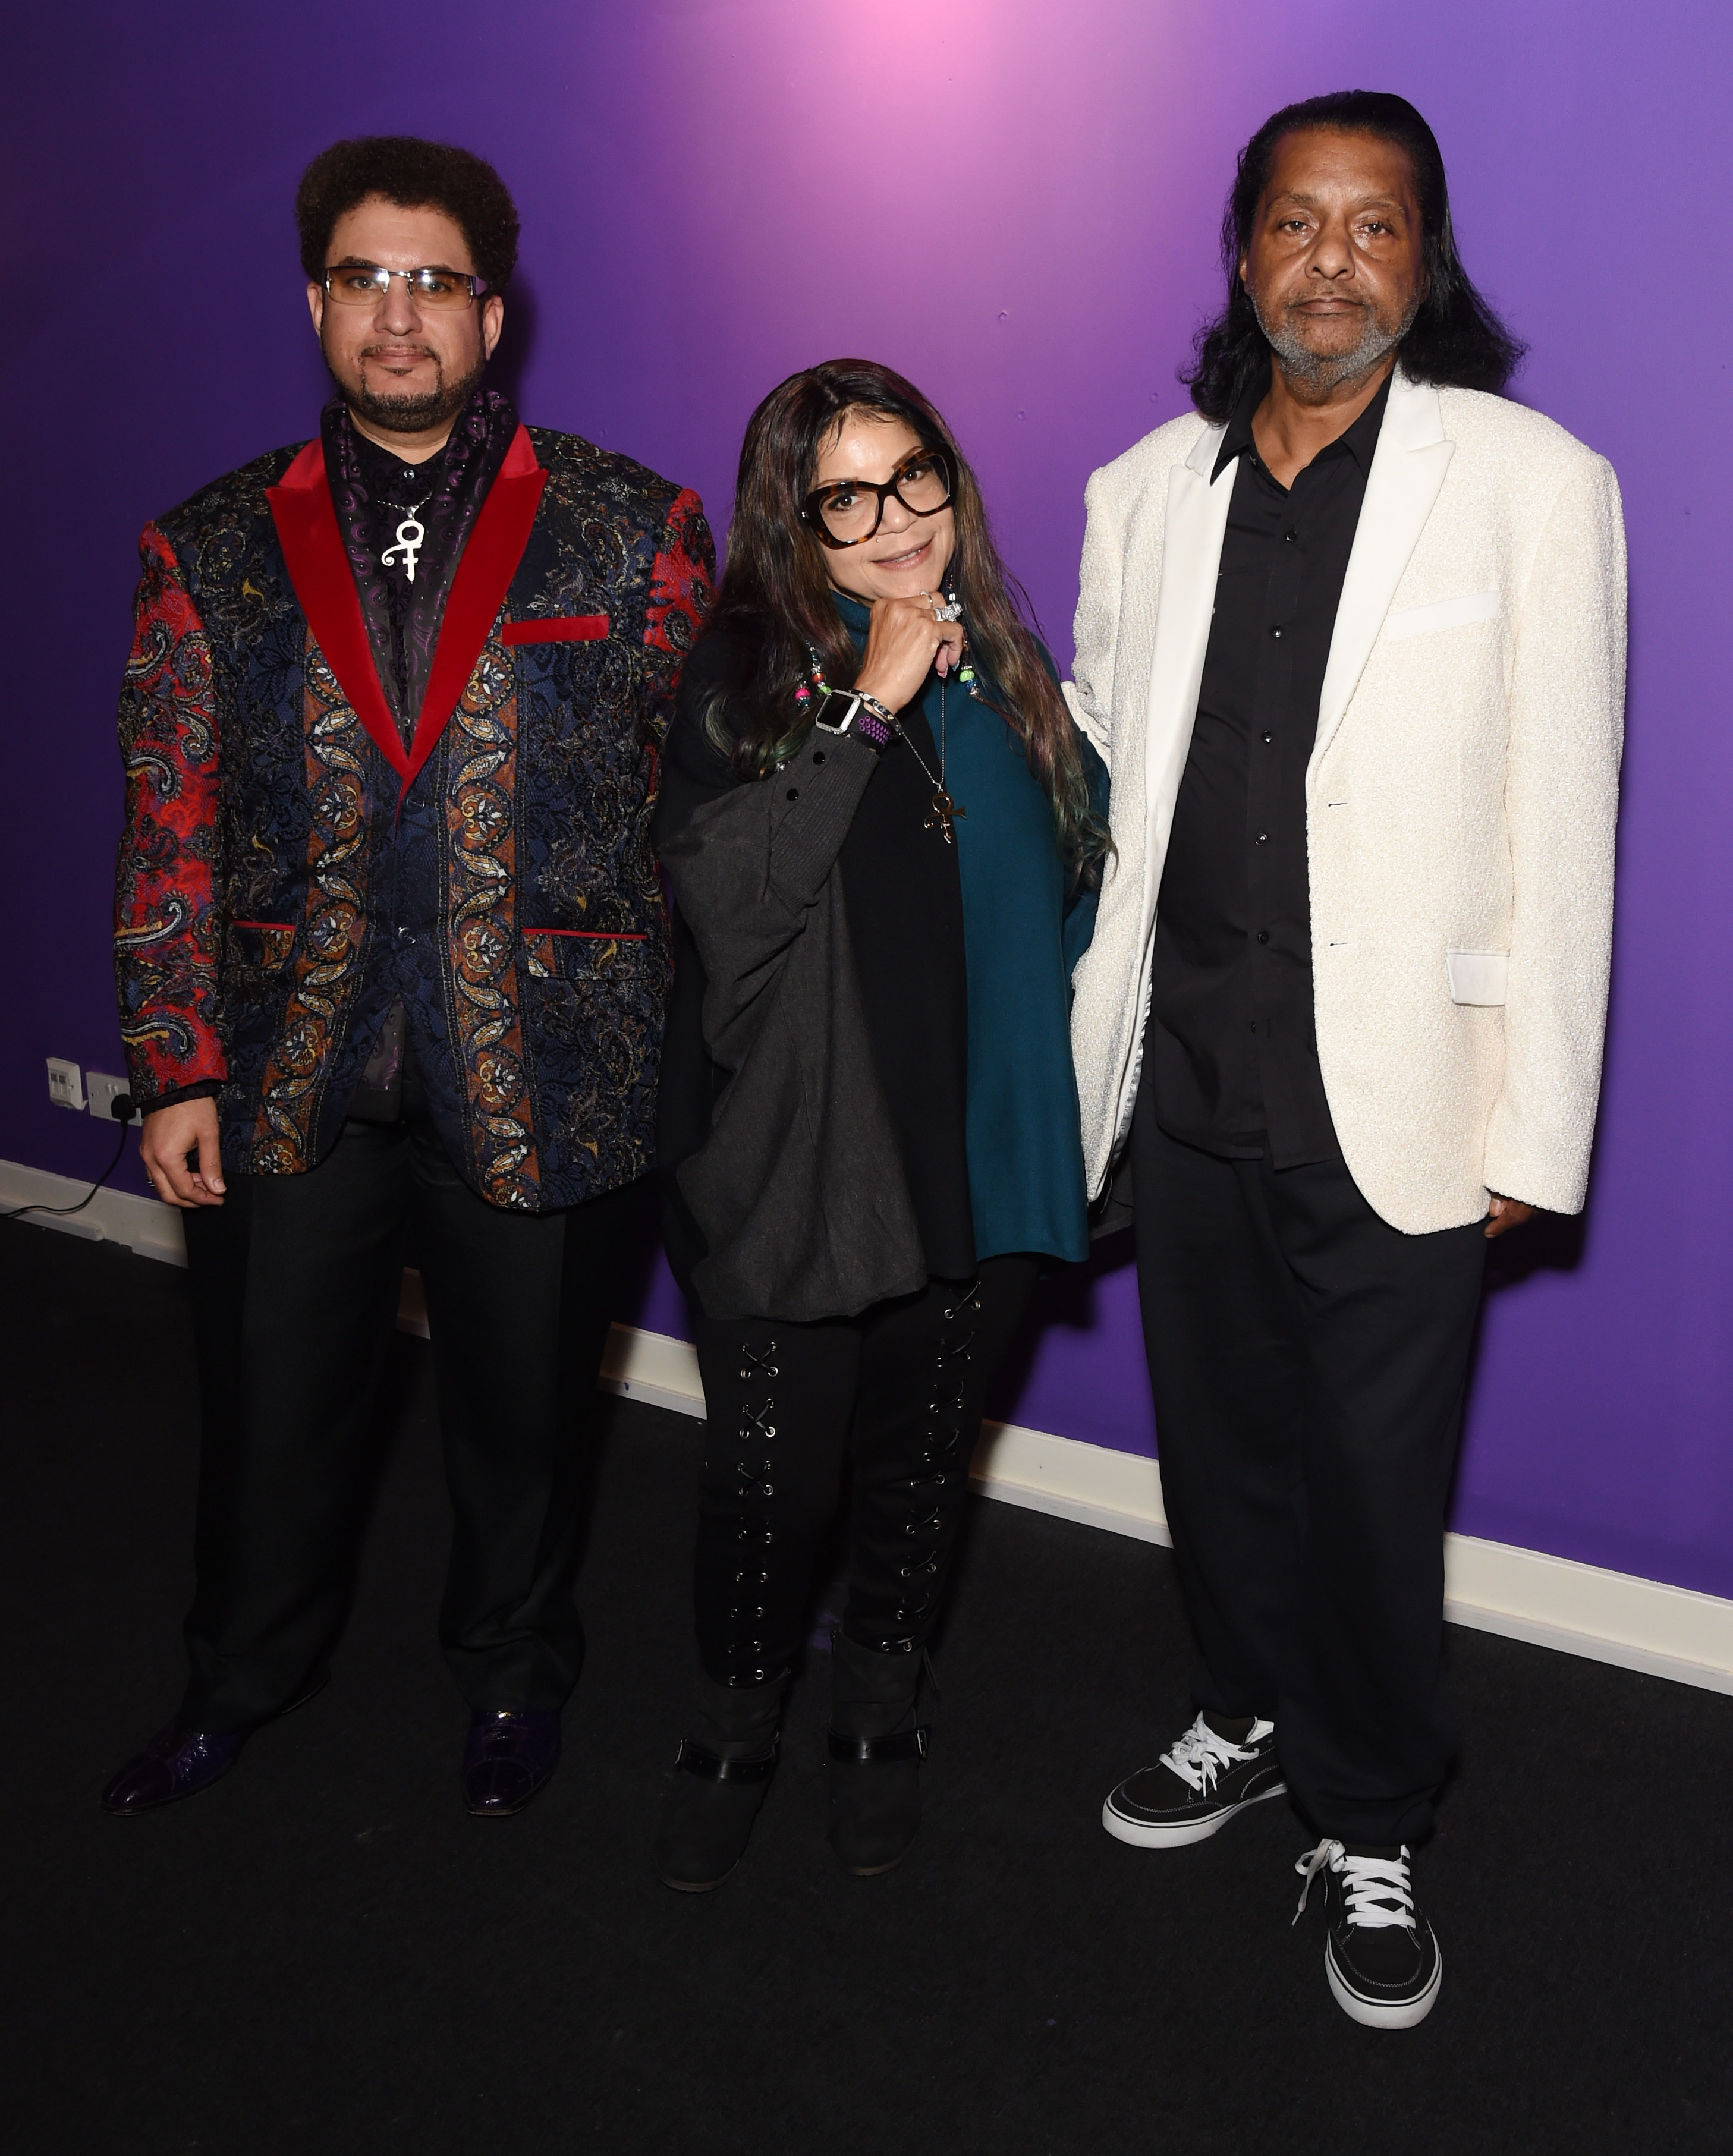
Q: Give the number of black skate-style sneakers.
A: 2